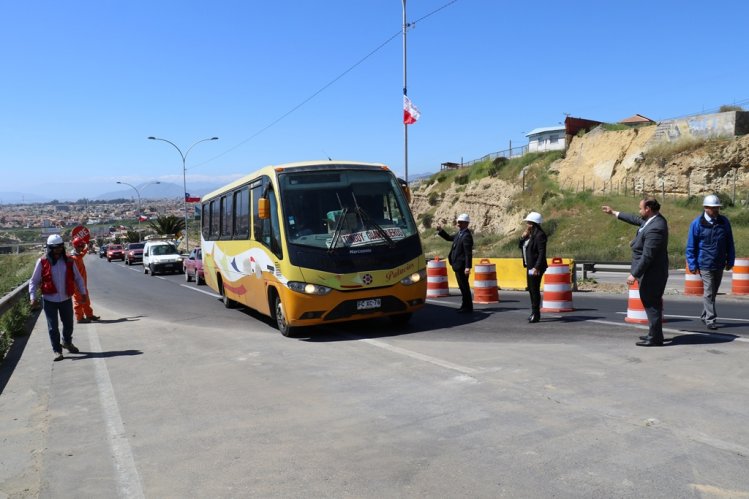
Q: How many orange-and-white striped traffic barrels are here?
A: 6